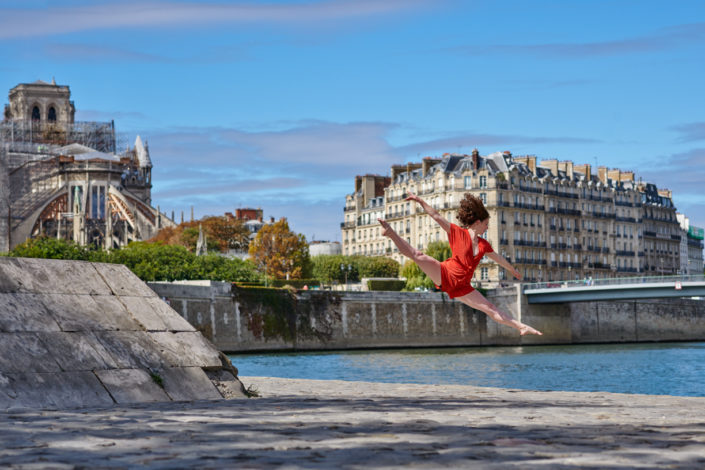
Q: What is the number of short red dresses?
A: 1